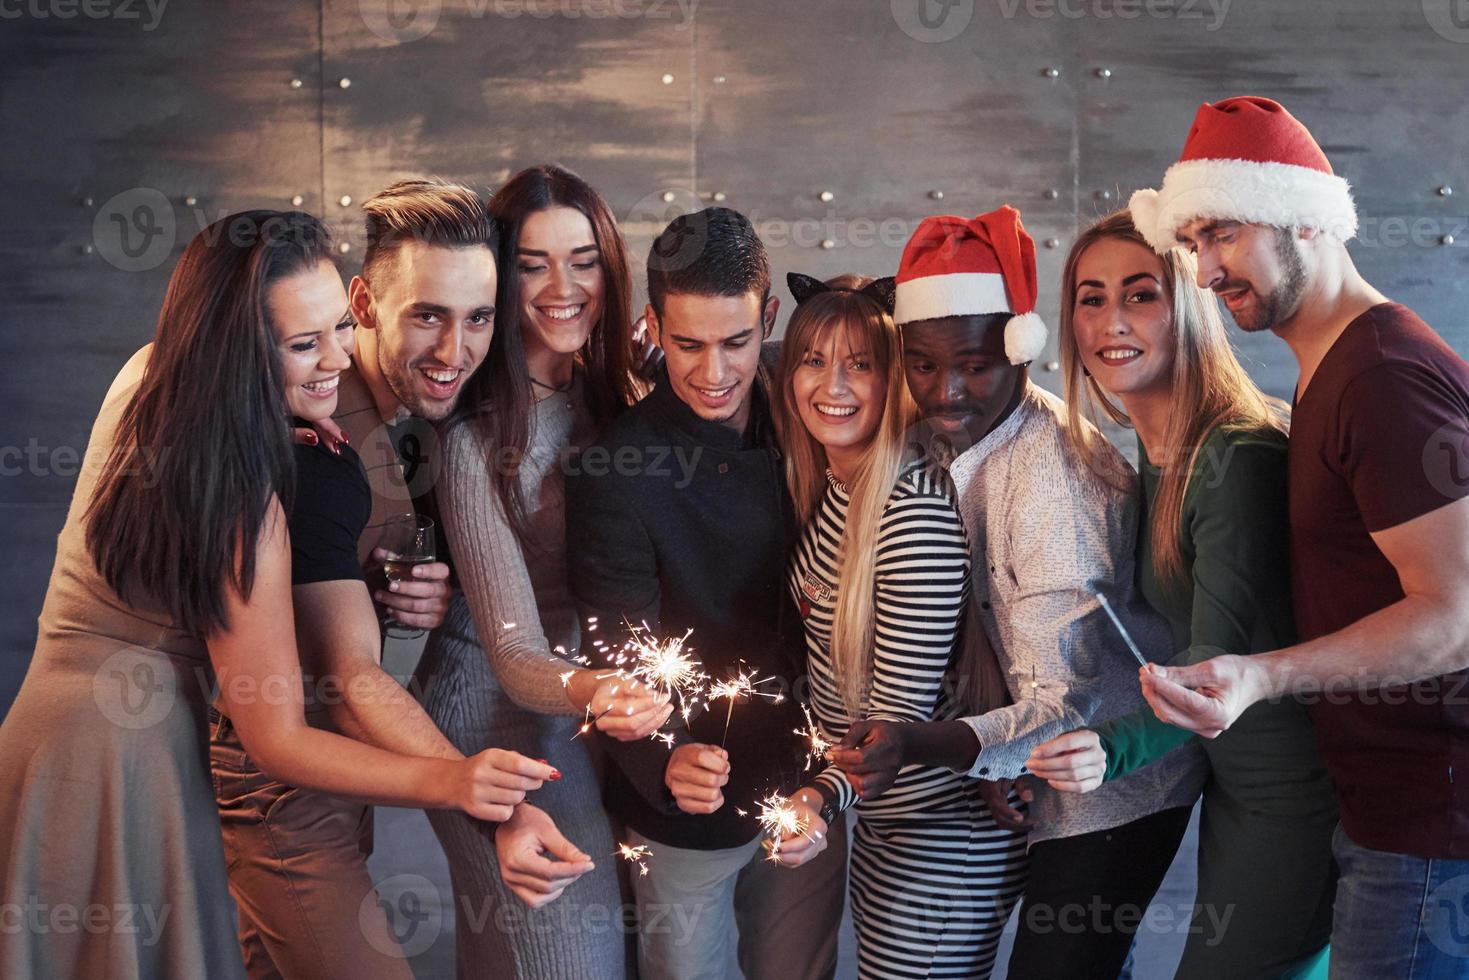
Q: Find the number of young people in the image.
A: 8